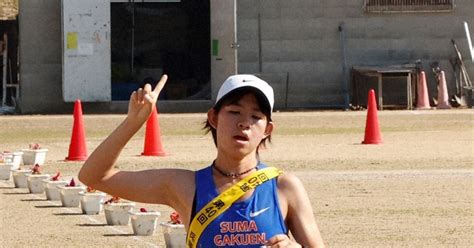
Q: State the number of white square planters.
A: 11